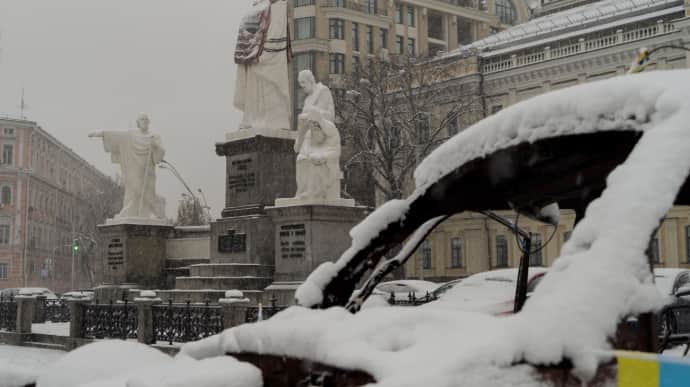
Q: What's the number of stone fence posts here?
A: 4